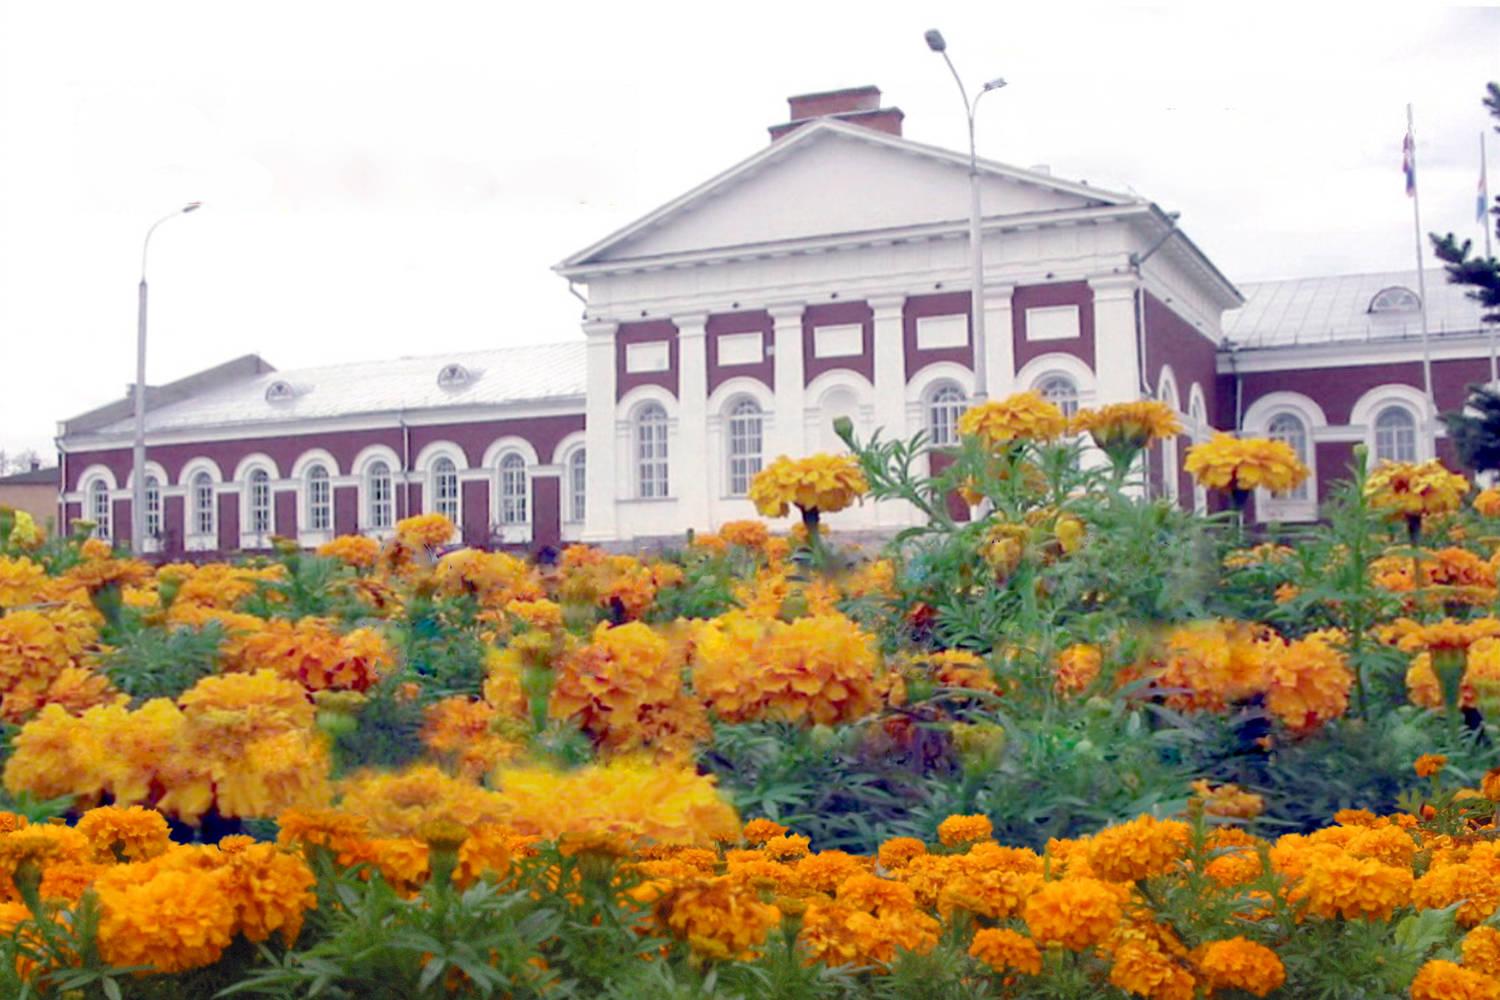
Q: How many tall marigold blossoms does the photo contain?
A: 5